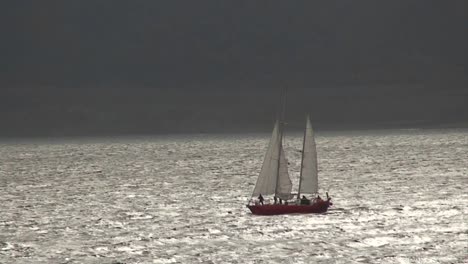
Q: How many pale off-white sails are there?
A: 3